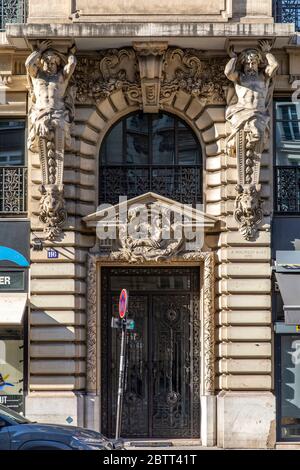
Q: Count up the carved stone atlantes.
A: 2